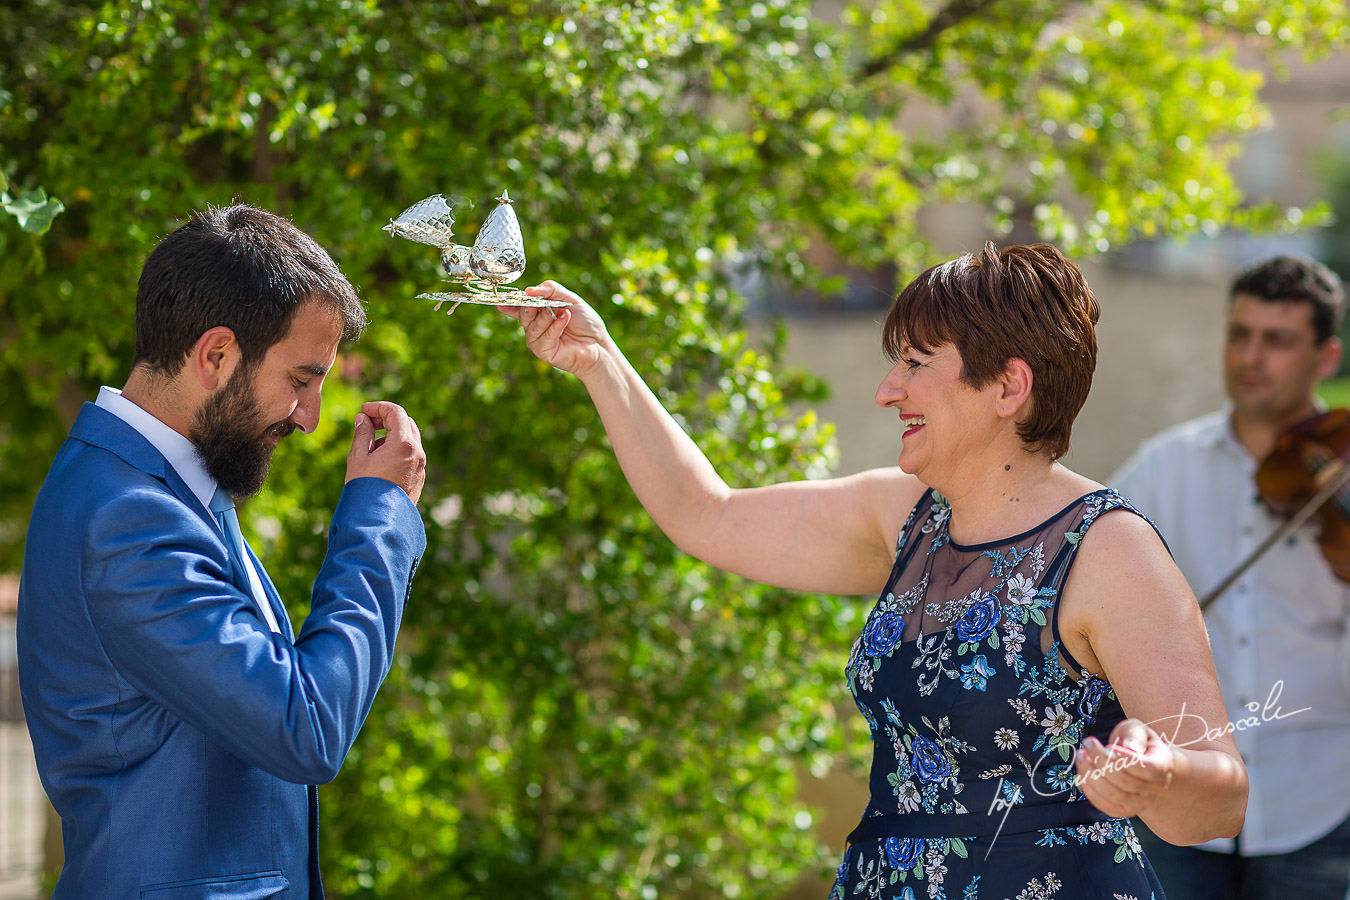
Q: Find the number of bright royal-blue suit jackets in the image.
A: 1